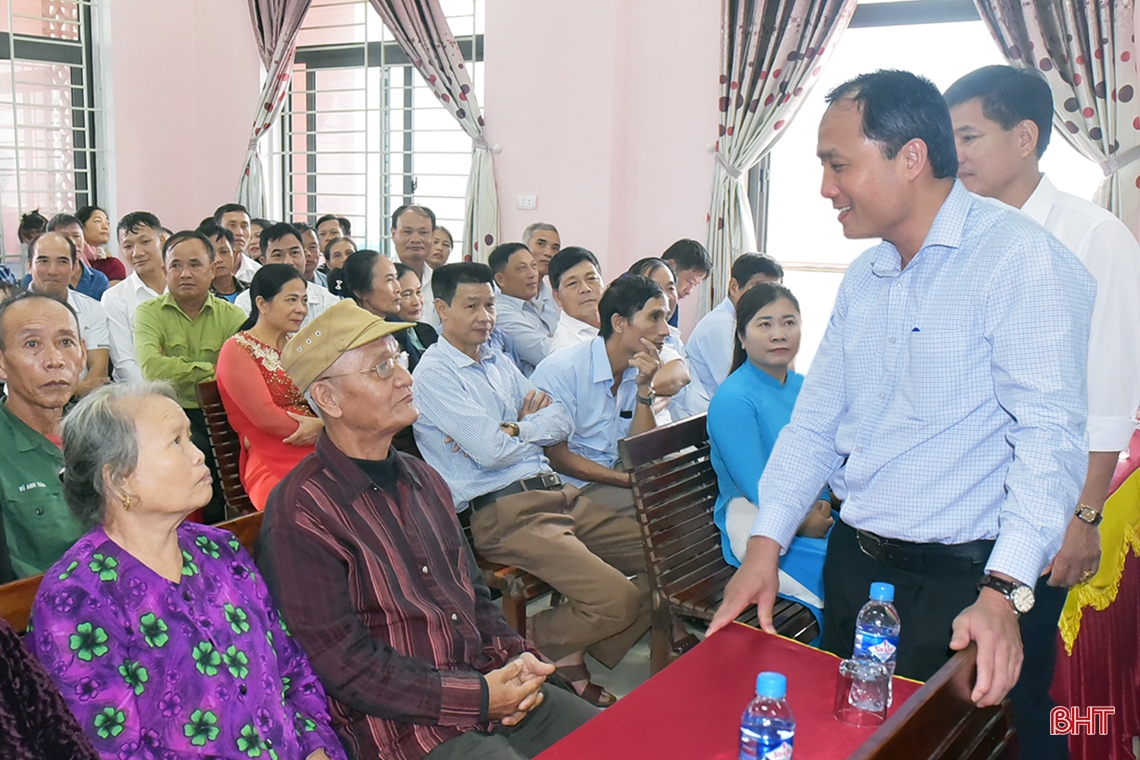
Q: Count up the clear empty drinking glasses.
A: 1